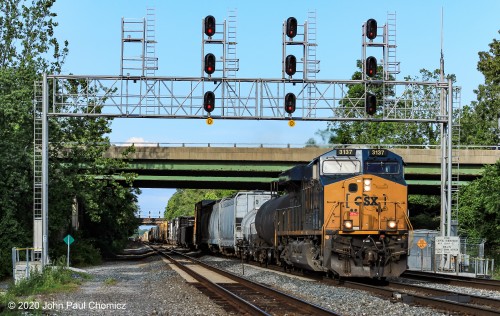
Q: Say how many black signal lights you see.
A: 9